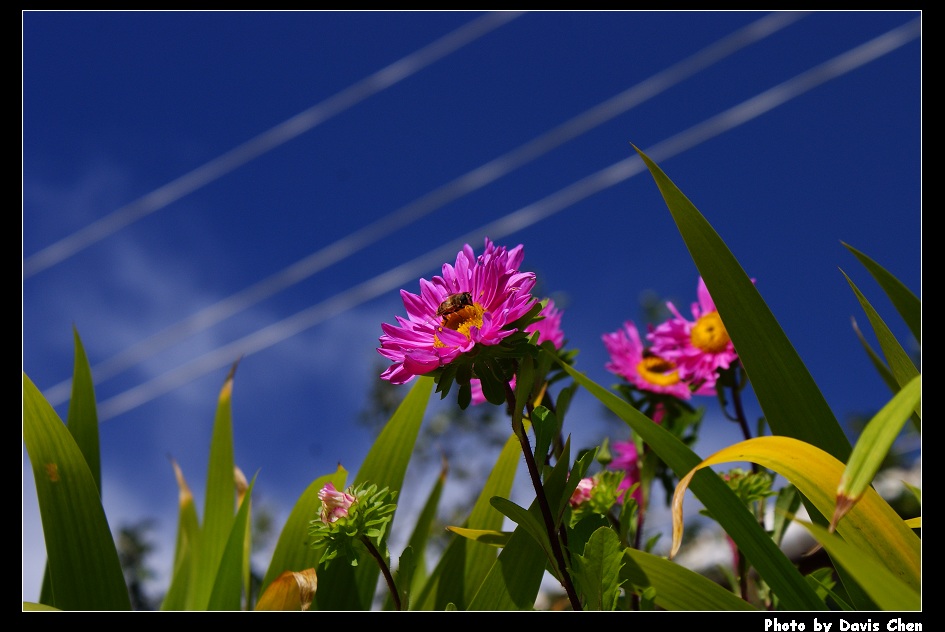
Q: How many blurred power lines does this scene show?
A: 3